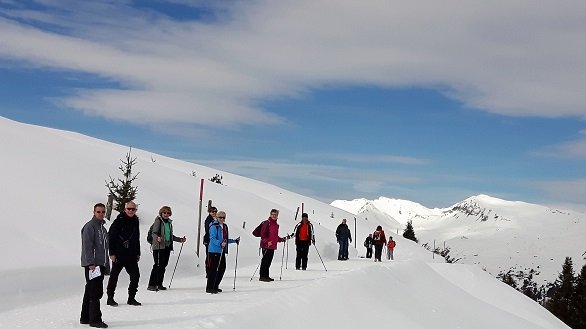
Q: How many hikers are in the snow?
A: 11